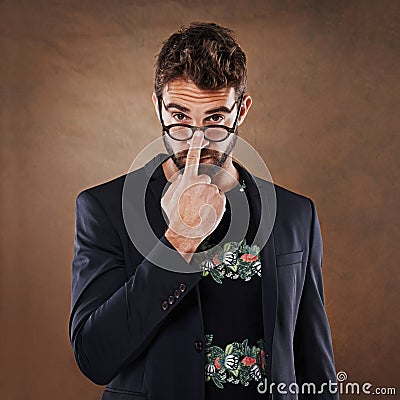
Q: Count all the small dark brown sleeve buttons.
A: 4